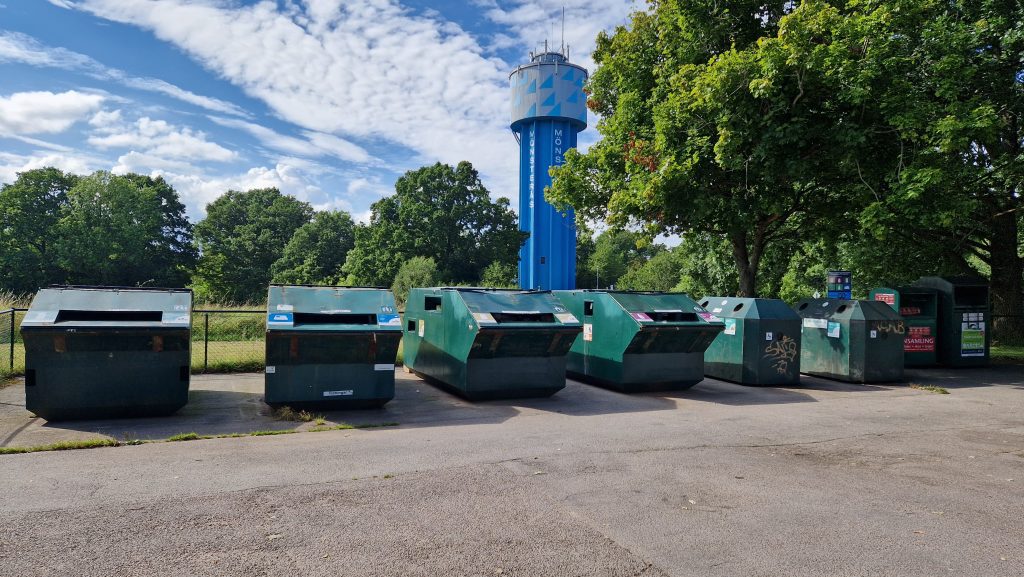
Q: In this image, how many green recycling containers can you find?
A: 8